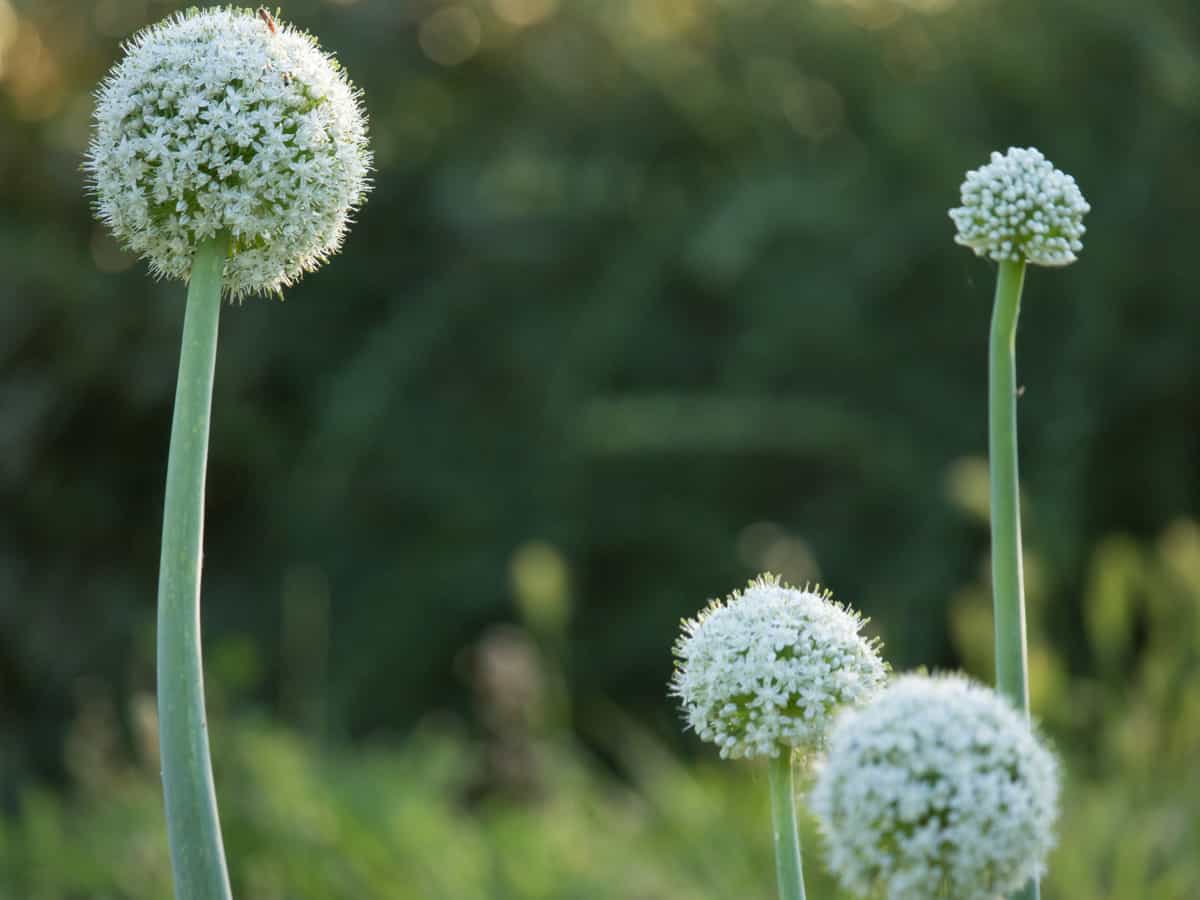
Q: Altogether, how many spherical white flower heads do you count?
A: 4